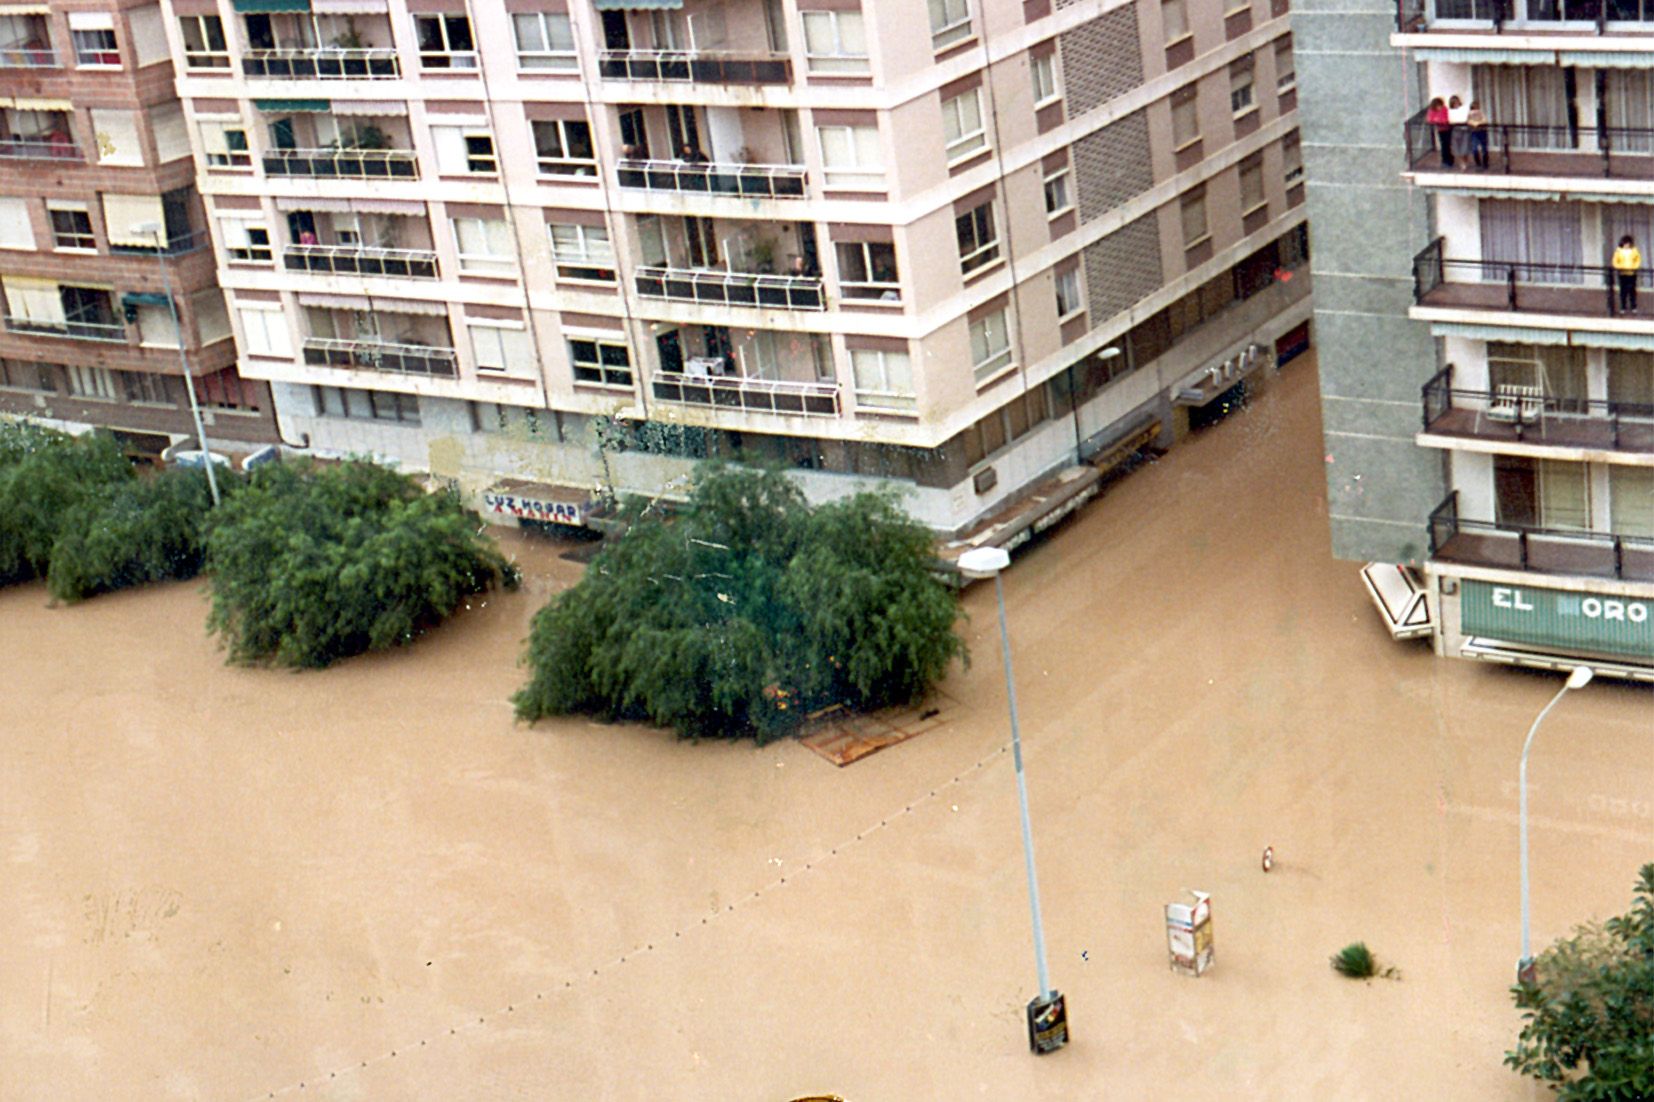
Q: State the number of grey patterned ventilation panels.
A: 3